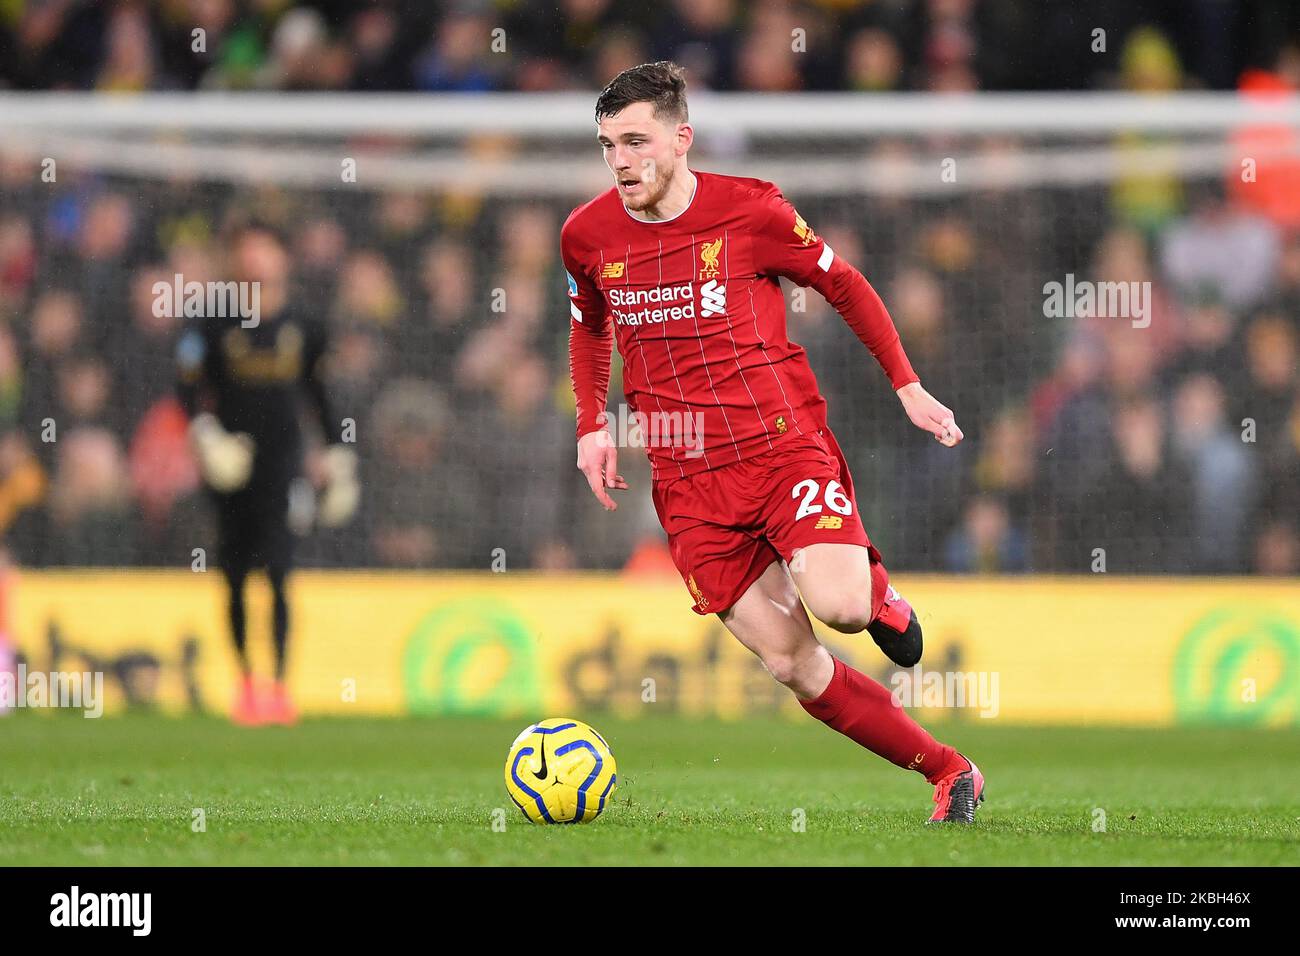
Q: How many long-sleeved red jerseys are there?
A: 1